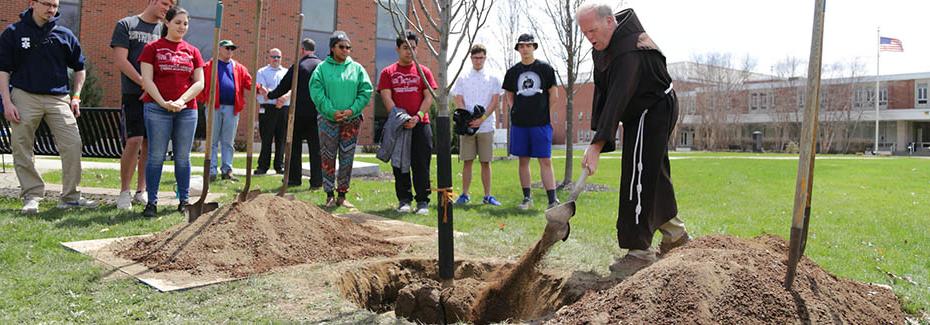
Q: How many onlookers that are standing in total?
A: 10